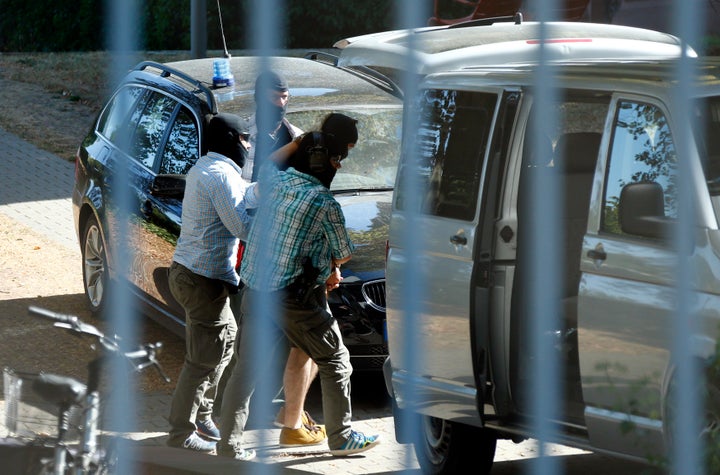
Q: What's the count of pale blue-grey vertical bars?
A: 5